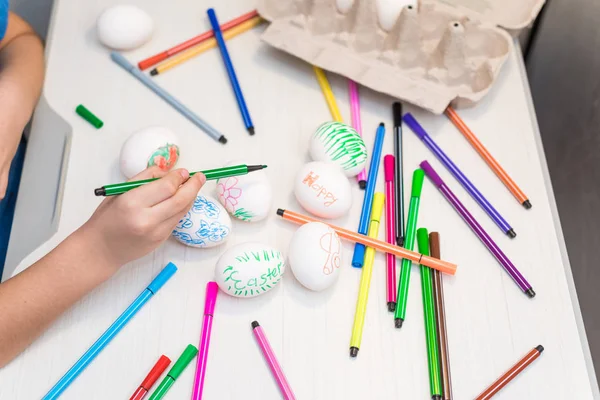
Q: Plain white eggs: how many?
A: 3